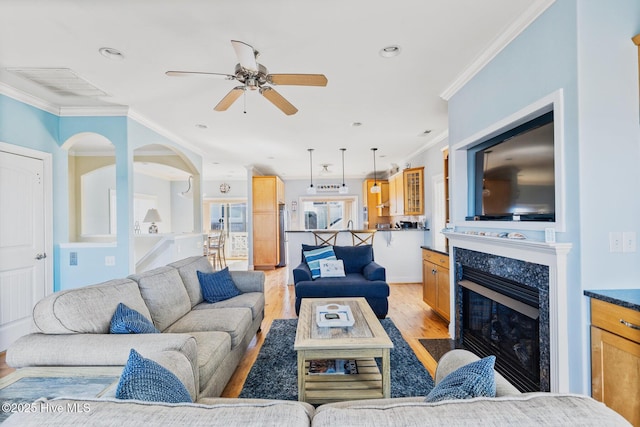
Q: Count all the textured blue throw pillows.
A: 4